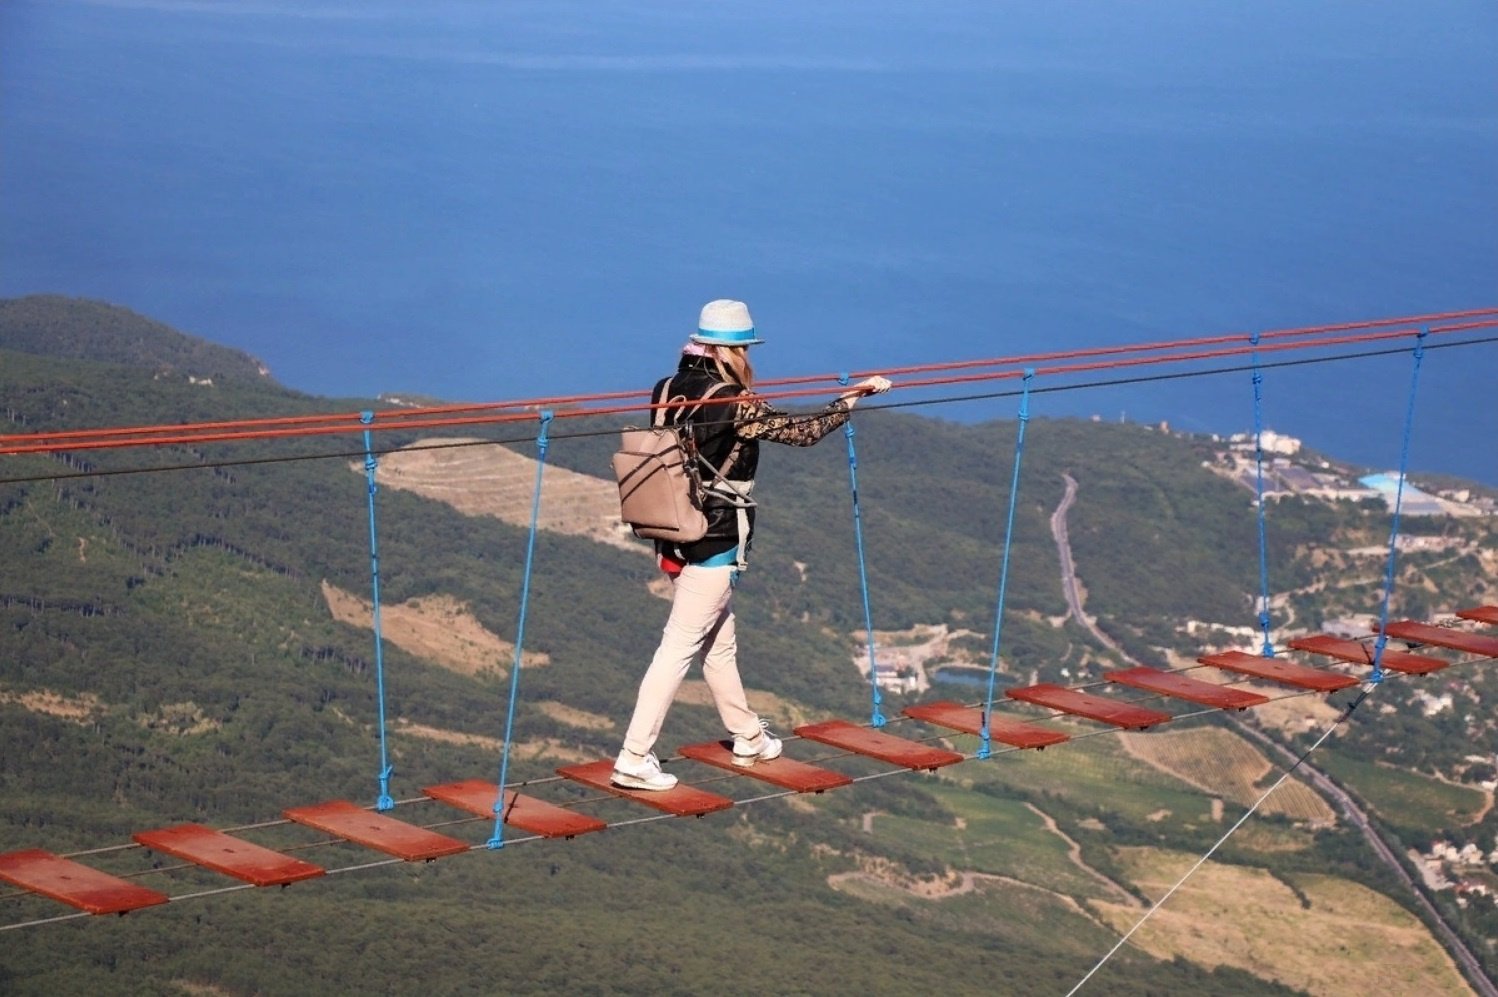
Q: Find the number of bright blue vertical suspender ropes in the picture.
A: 6